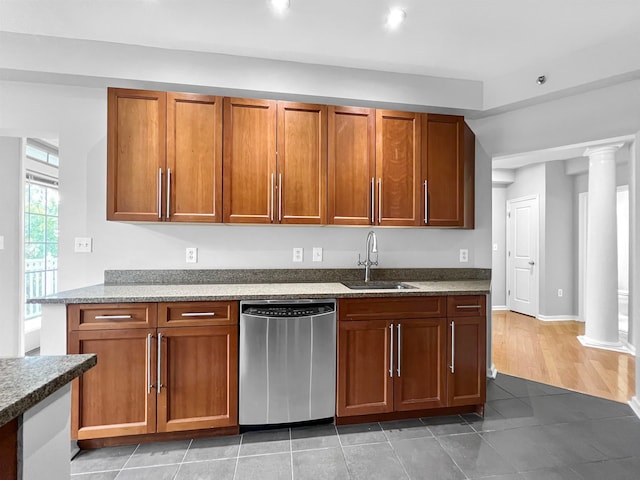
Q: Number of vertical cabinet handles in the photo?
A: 12